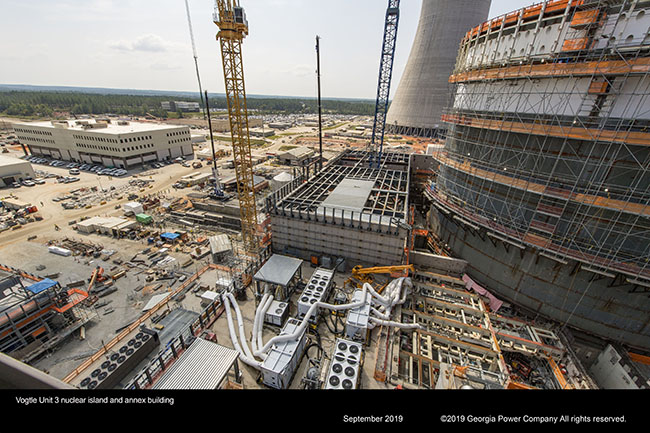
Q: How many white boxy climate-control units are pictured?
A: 5